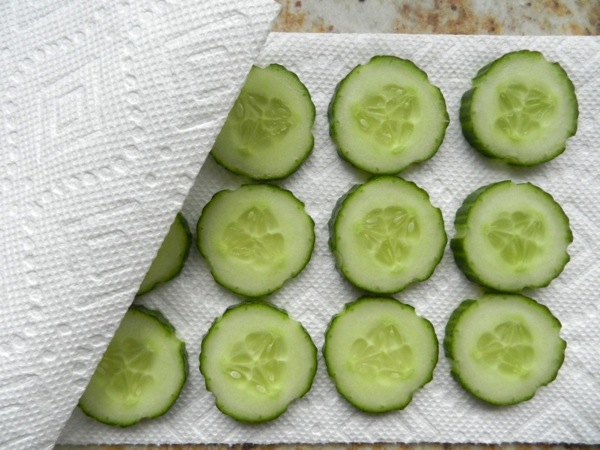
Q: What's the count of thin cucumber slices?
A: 11